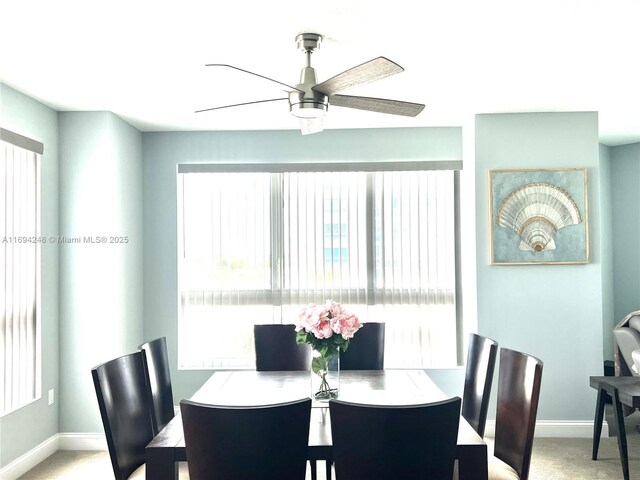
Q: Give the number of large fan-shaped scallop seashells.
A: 1